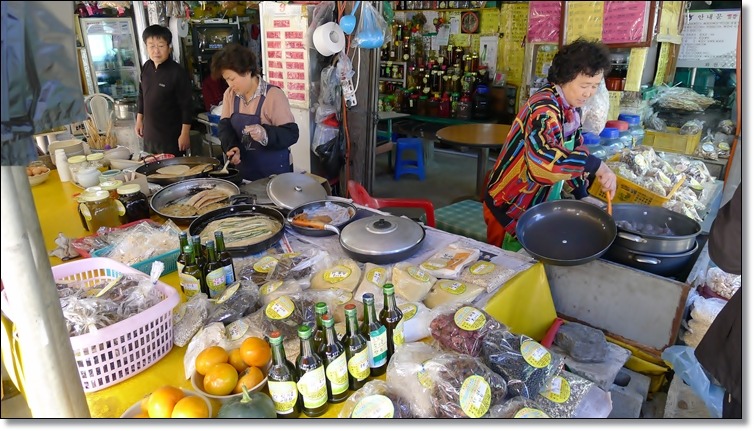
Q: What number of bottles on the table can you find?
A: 12